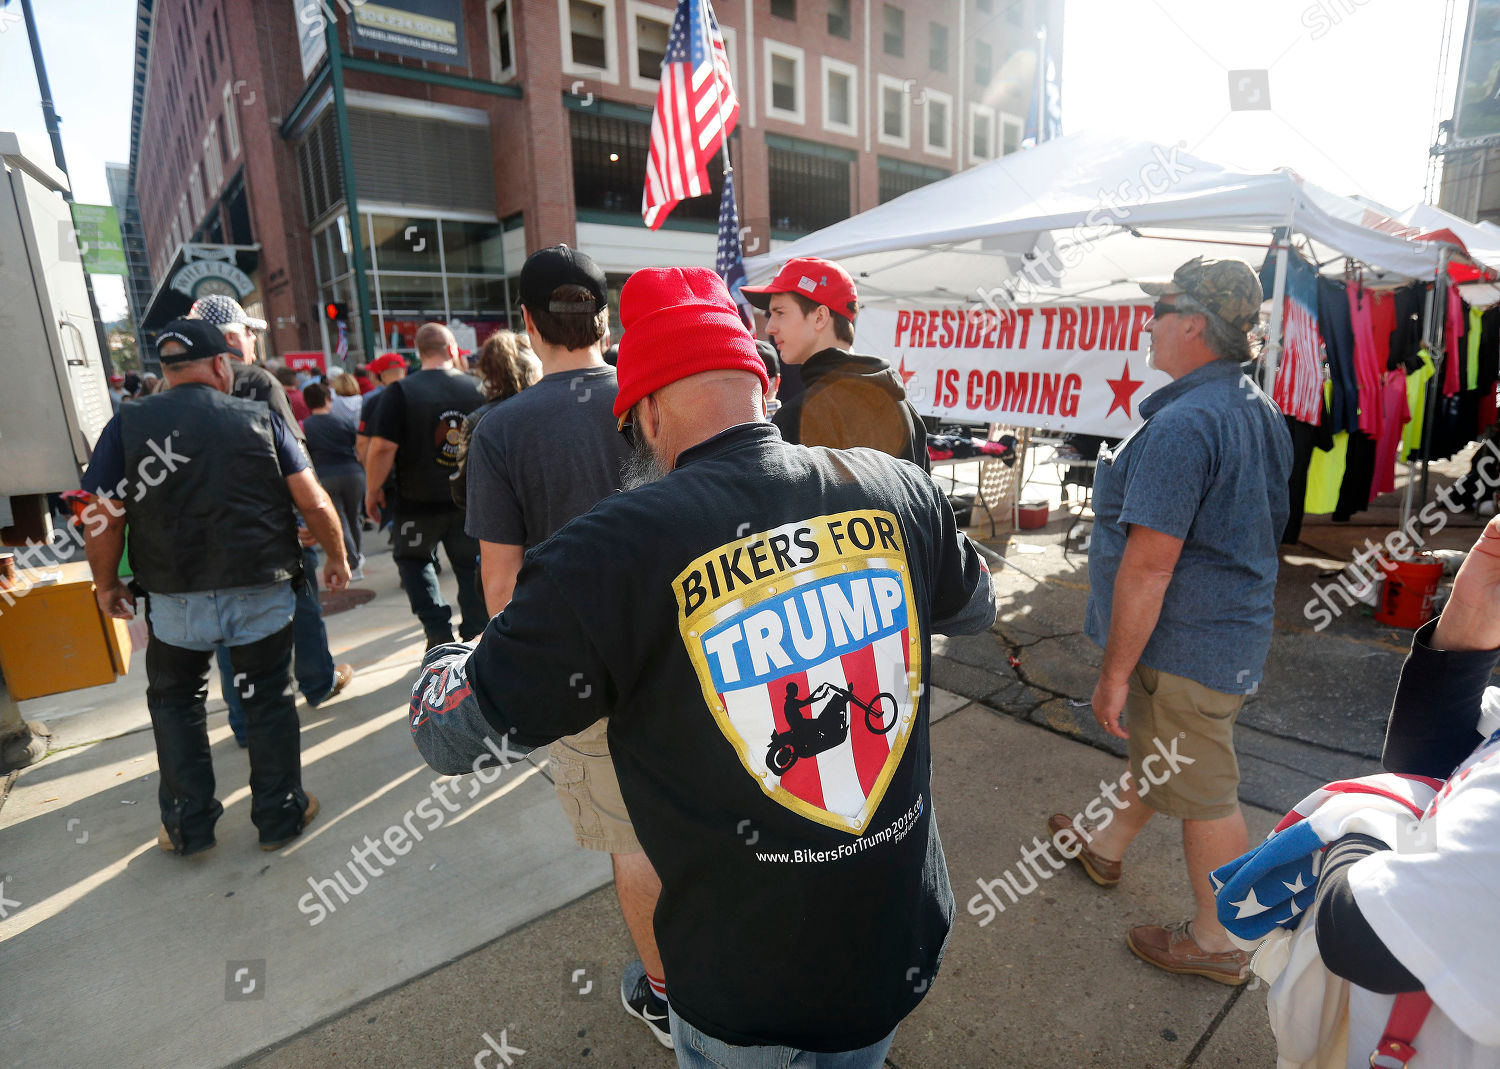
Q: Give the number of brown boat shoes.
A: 2